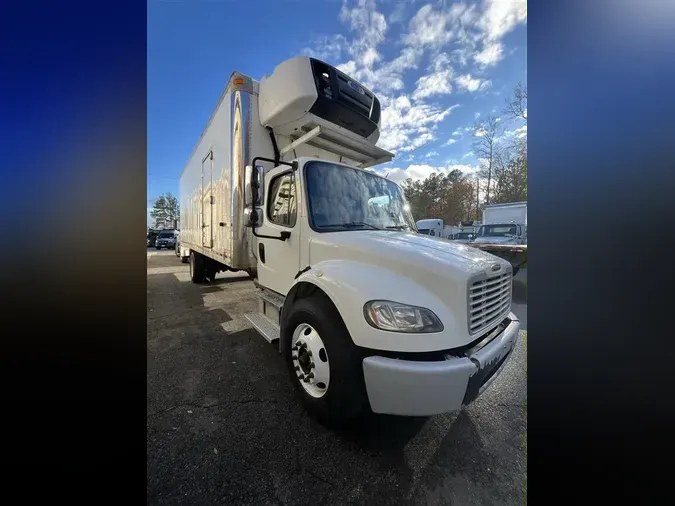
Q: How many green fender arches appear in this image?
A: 0